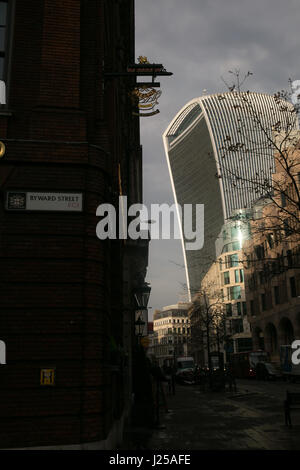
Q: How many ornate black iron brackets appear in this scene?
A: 1